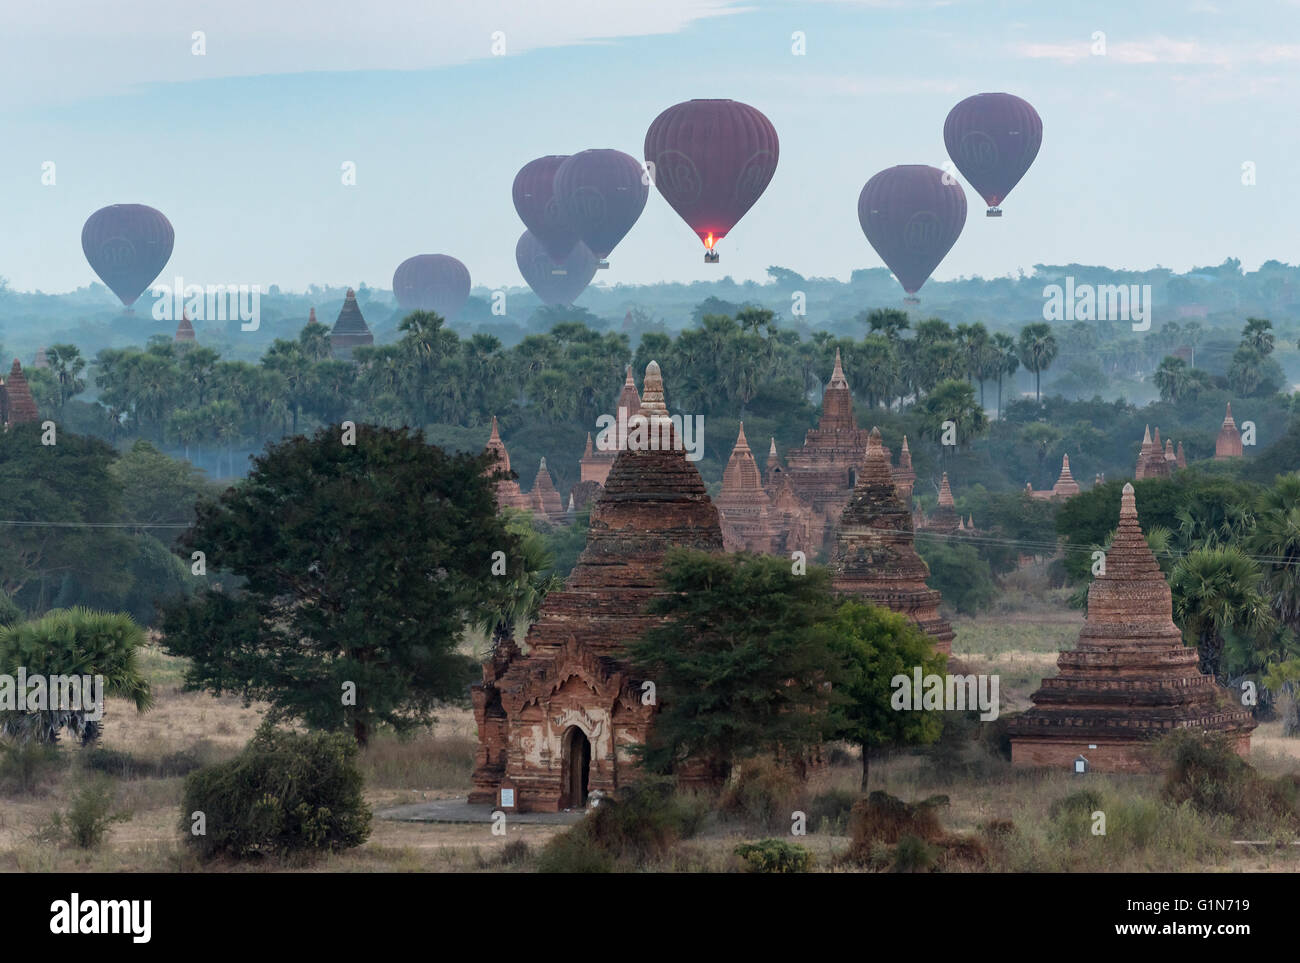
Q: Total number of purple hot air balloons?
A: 8